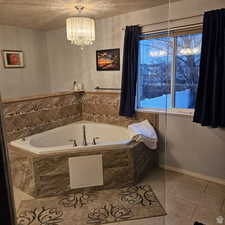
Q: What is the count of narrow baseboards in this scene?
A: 1